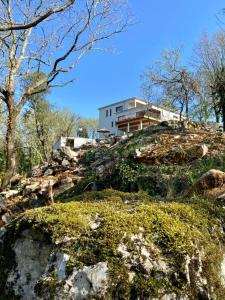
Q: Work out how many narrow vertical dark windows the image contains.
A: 3